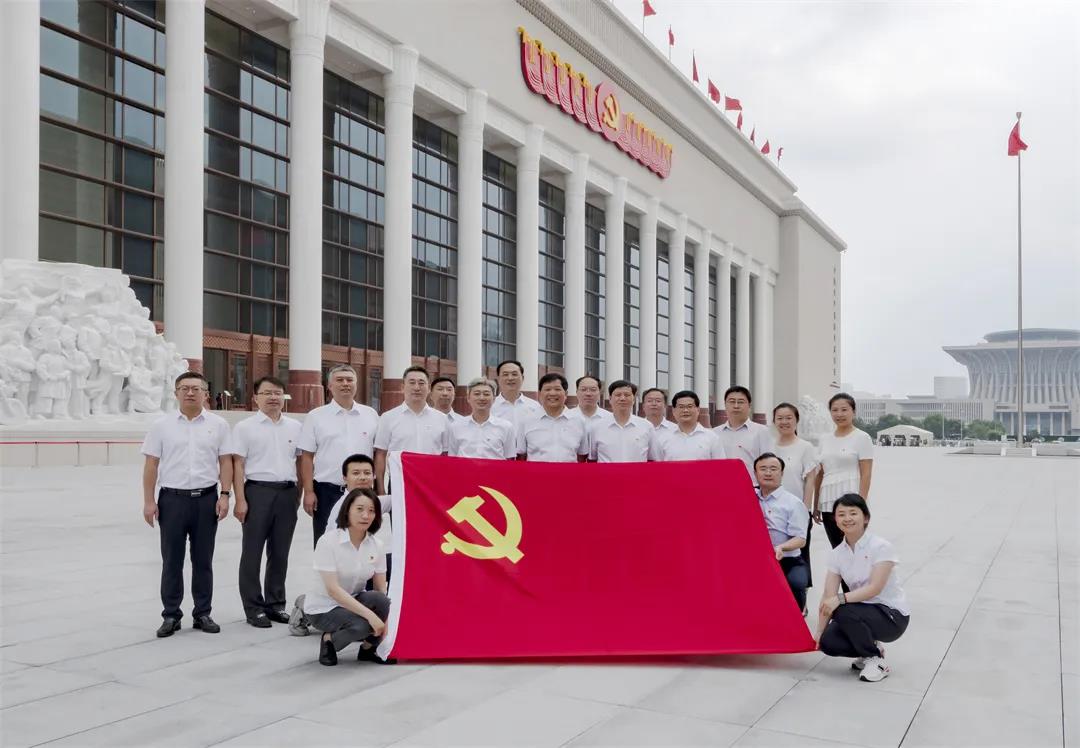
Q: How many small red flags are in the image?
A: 10